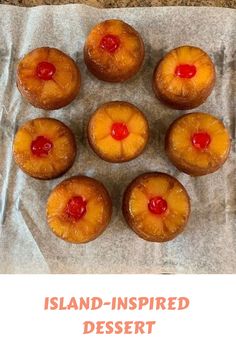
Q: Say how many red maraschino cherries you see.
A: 8